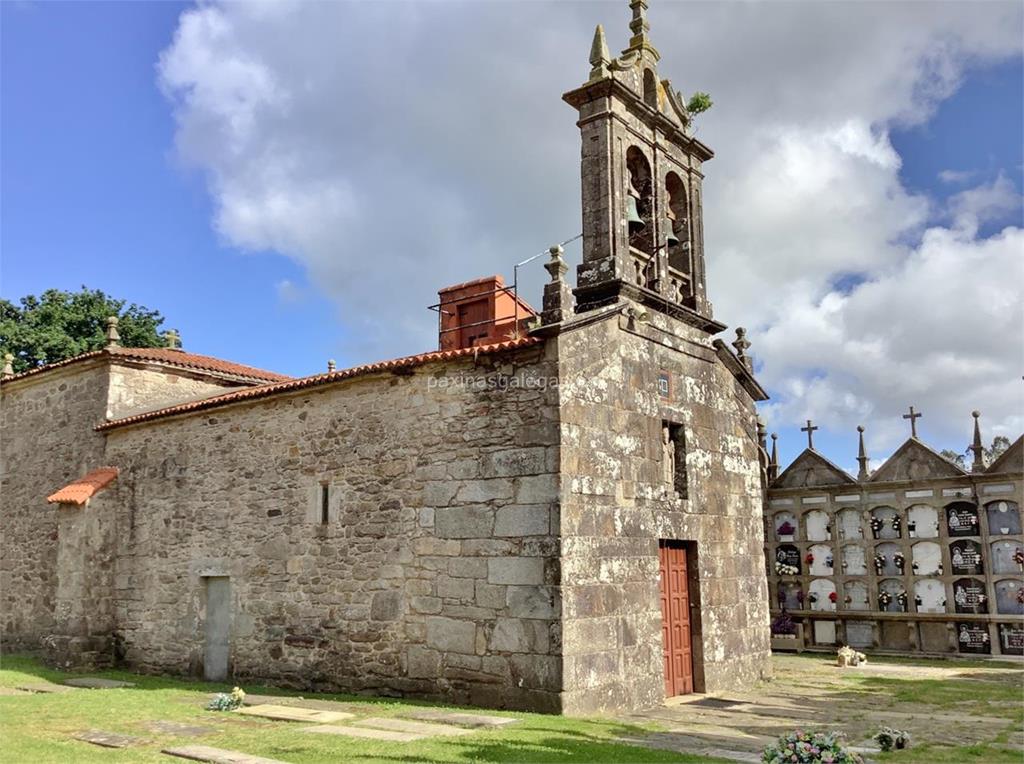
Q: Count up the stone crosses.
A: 2